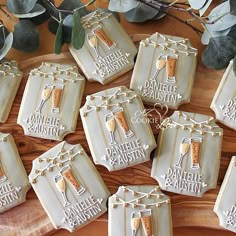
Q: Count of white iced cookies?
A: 11